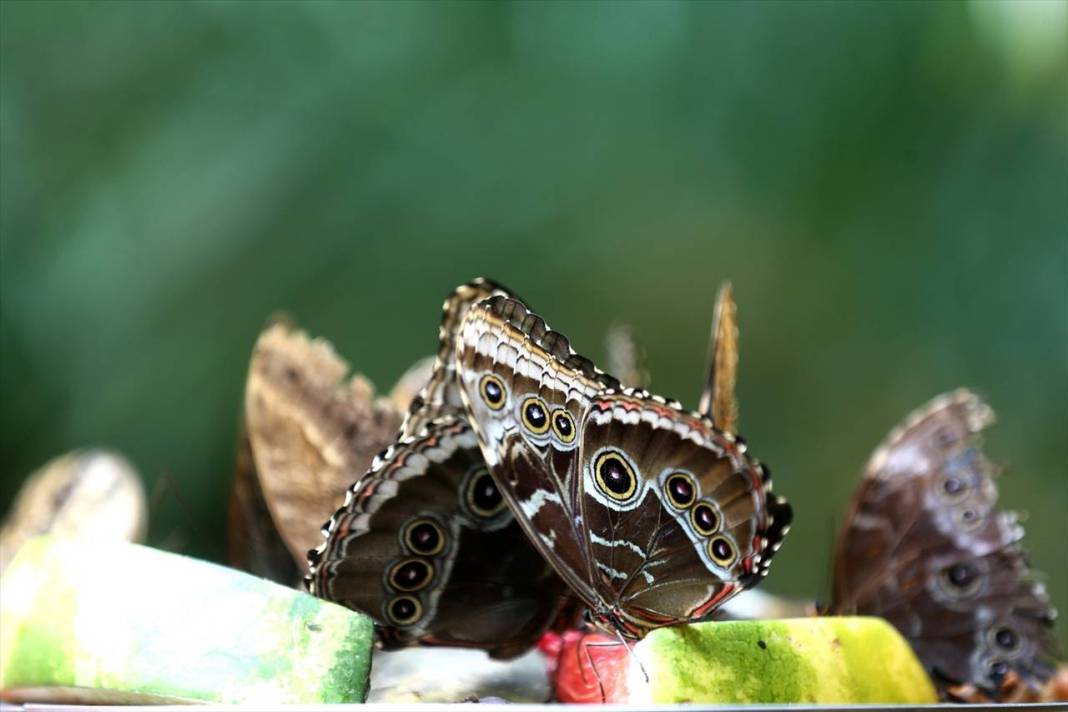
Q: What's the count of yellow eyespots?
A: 11